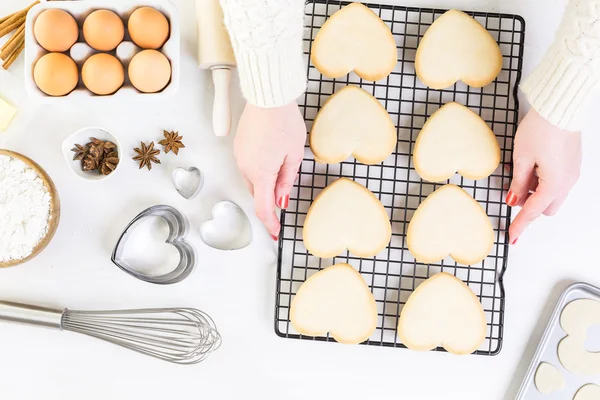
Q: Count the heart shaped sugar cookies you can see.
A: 8